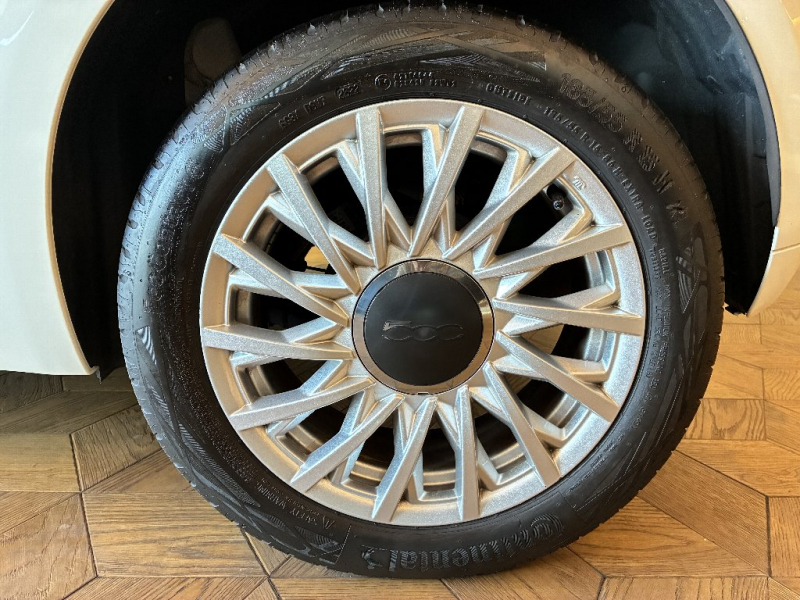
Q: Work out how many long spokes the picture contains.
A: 14